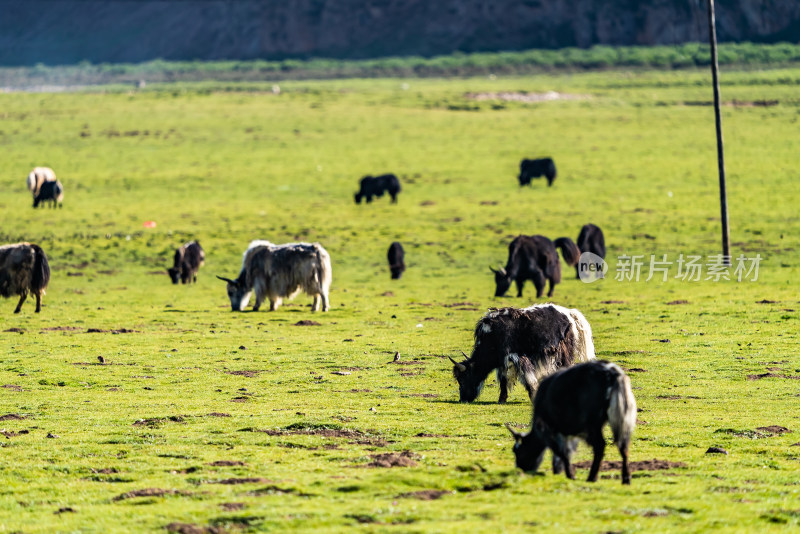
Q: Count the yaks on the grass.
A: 12